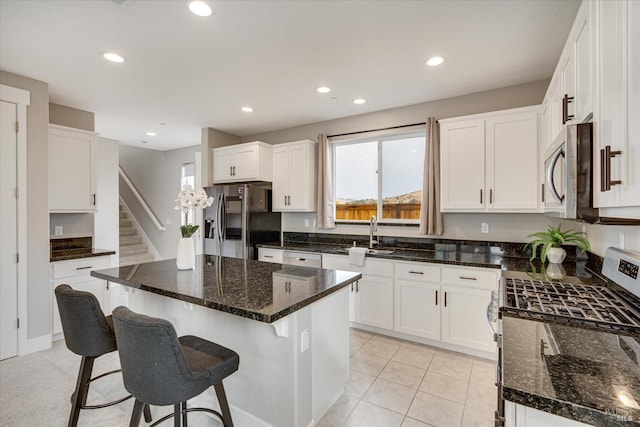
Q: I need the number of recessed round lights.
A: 7